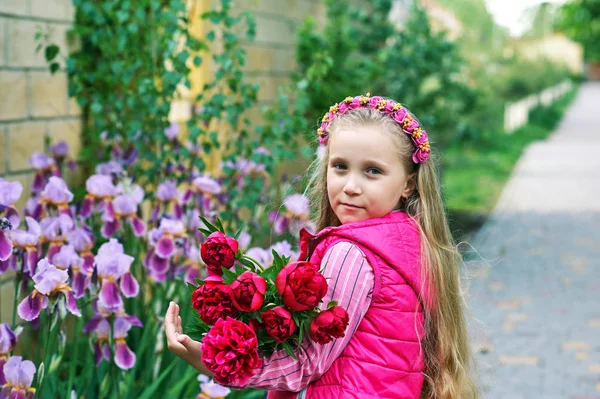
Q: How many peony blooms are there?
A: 7